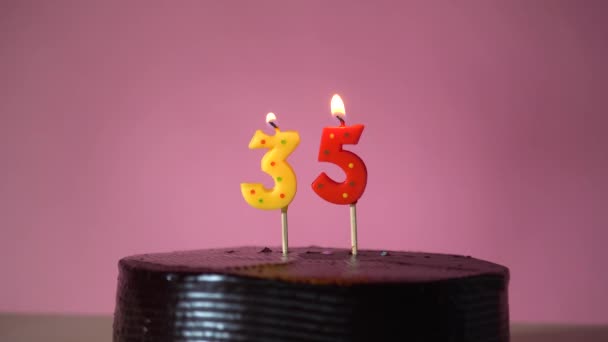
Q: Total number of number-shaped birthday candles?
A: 2